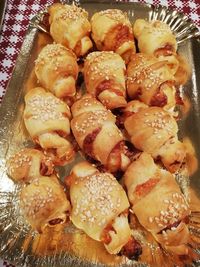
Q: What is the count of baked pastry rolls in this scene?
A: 13